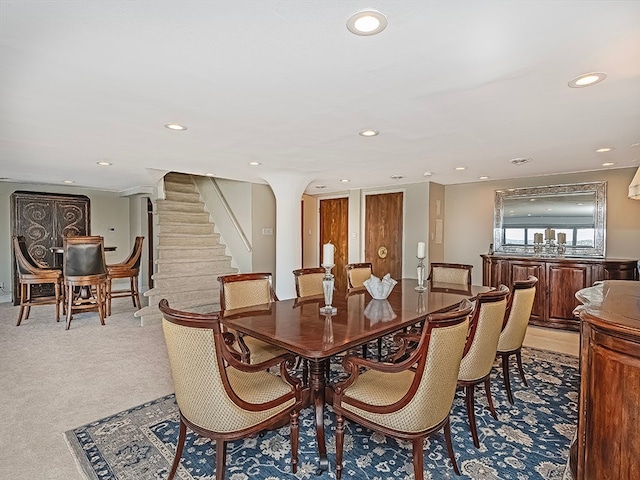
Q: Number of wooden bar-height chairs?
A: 3